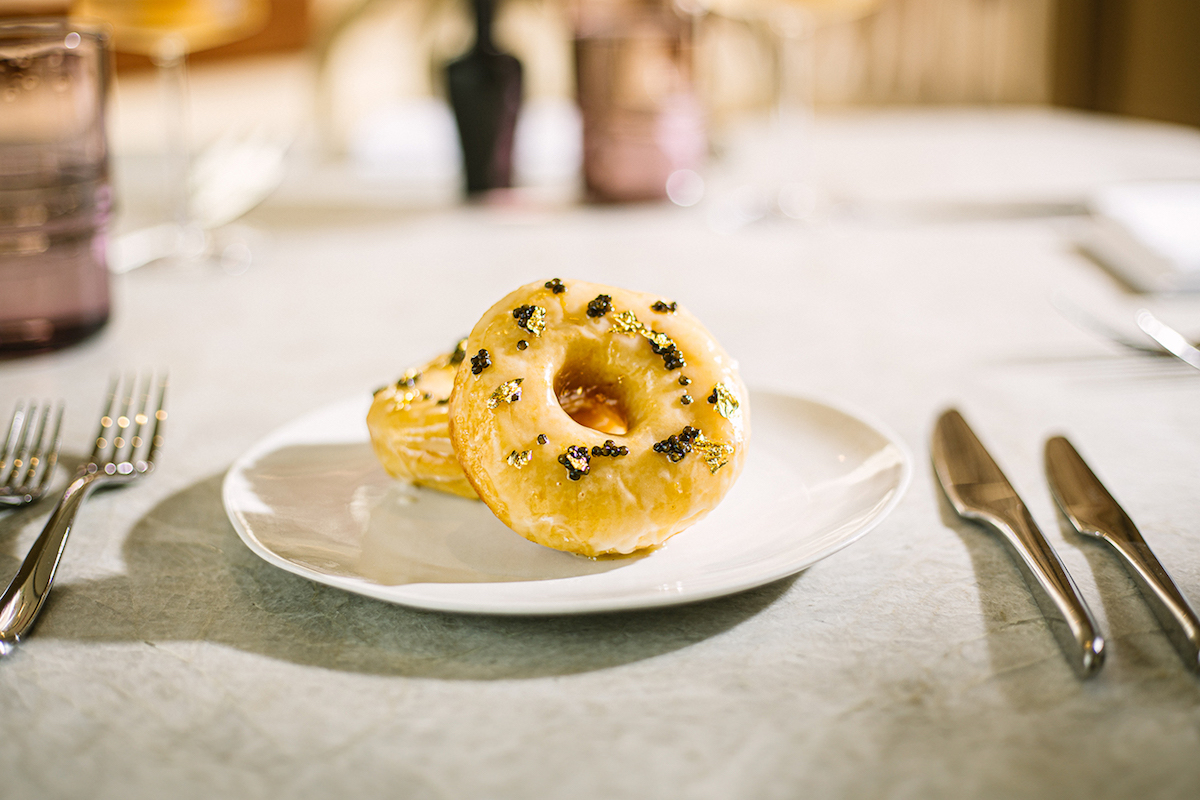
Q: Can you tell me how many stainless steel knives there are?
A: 2